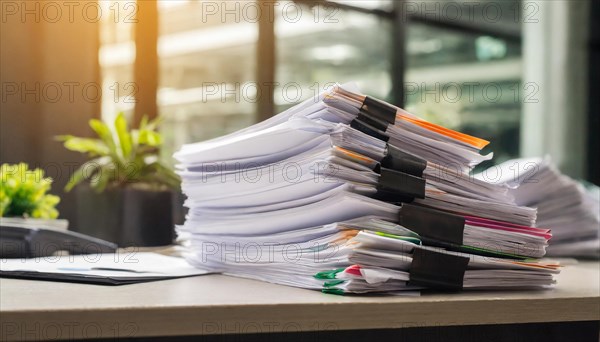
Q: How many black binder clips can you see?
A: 7